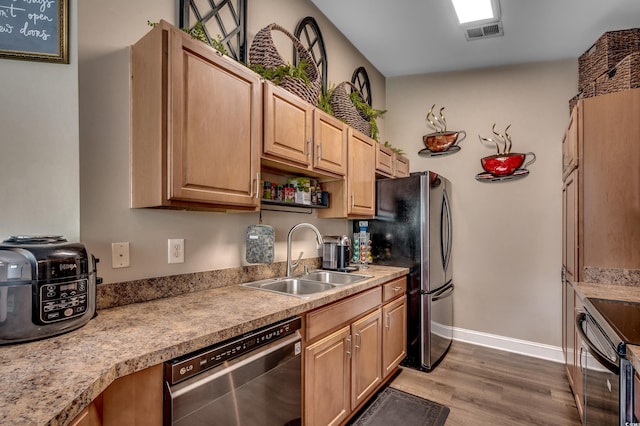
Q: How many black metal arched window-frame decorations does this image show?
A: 3